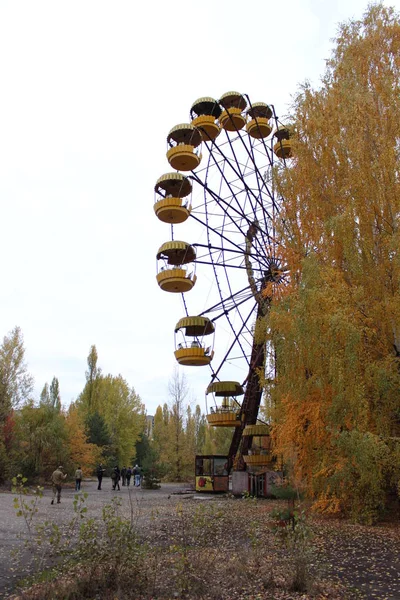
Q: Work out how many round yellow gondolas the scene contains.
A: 10